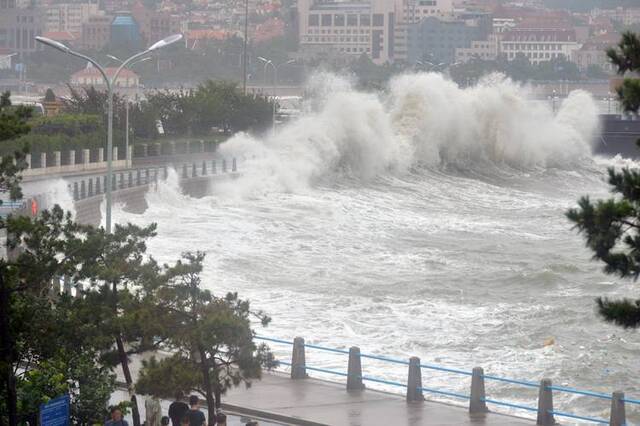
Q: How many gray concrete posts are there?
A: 6